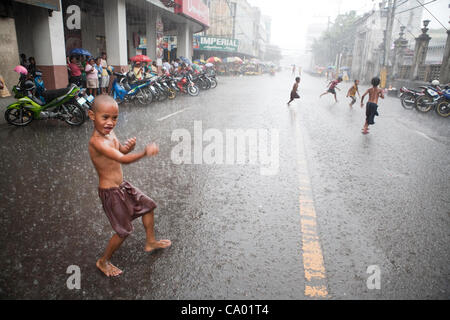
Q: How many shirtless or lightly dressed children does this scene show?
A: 5